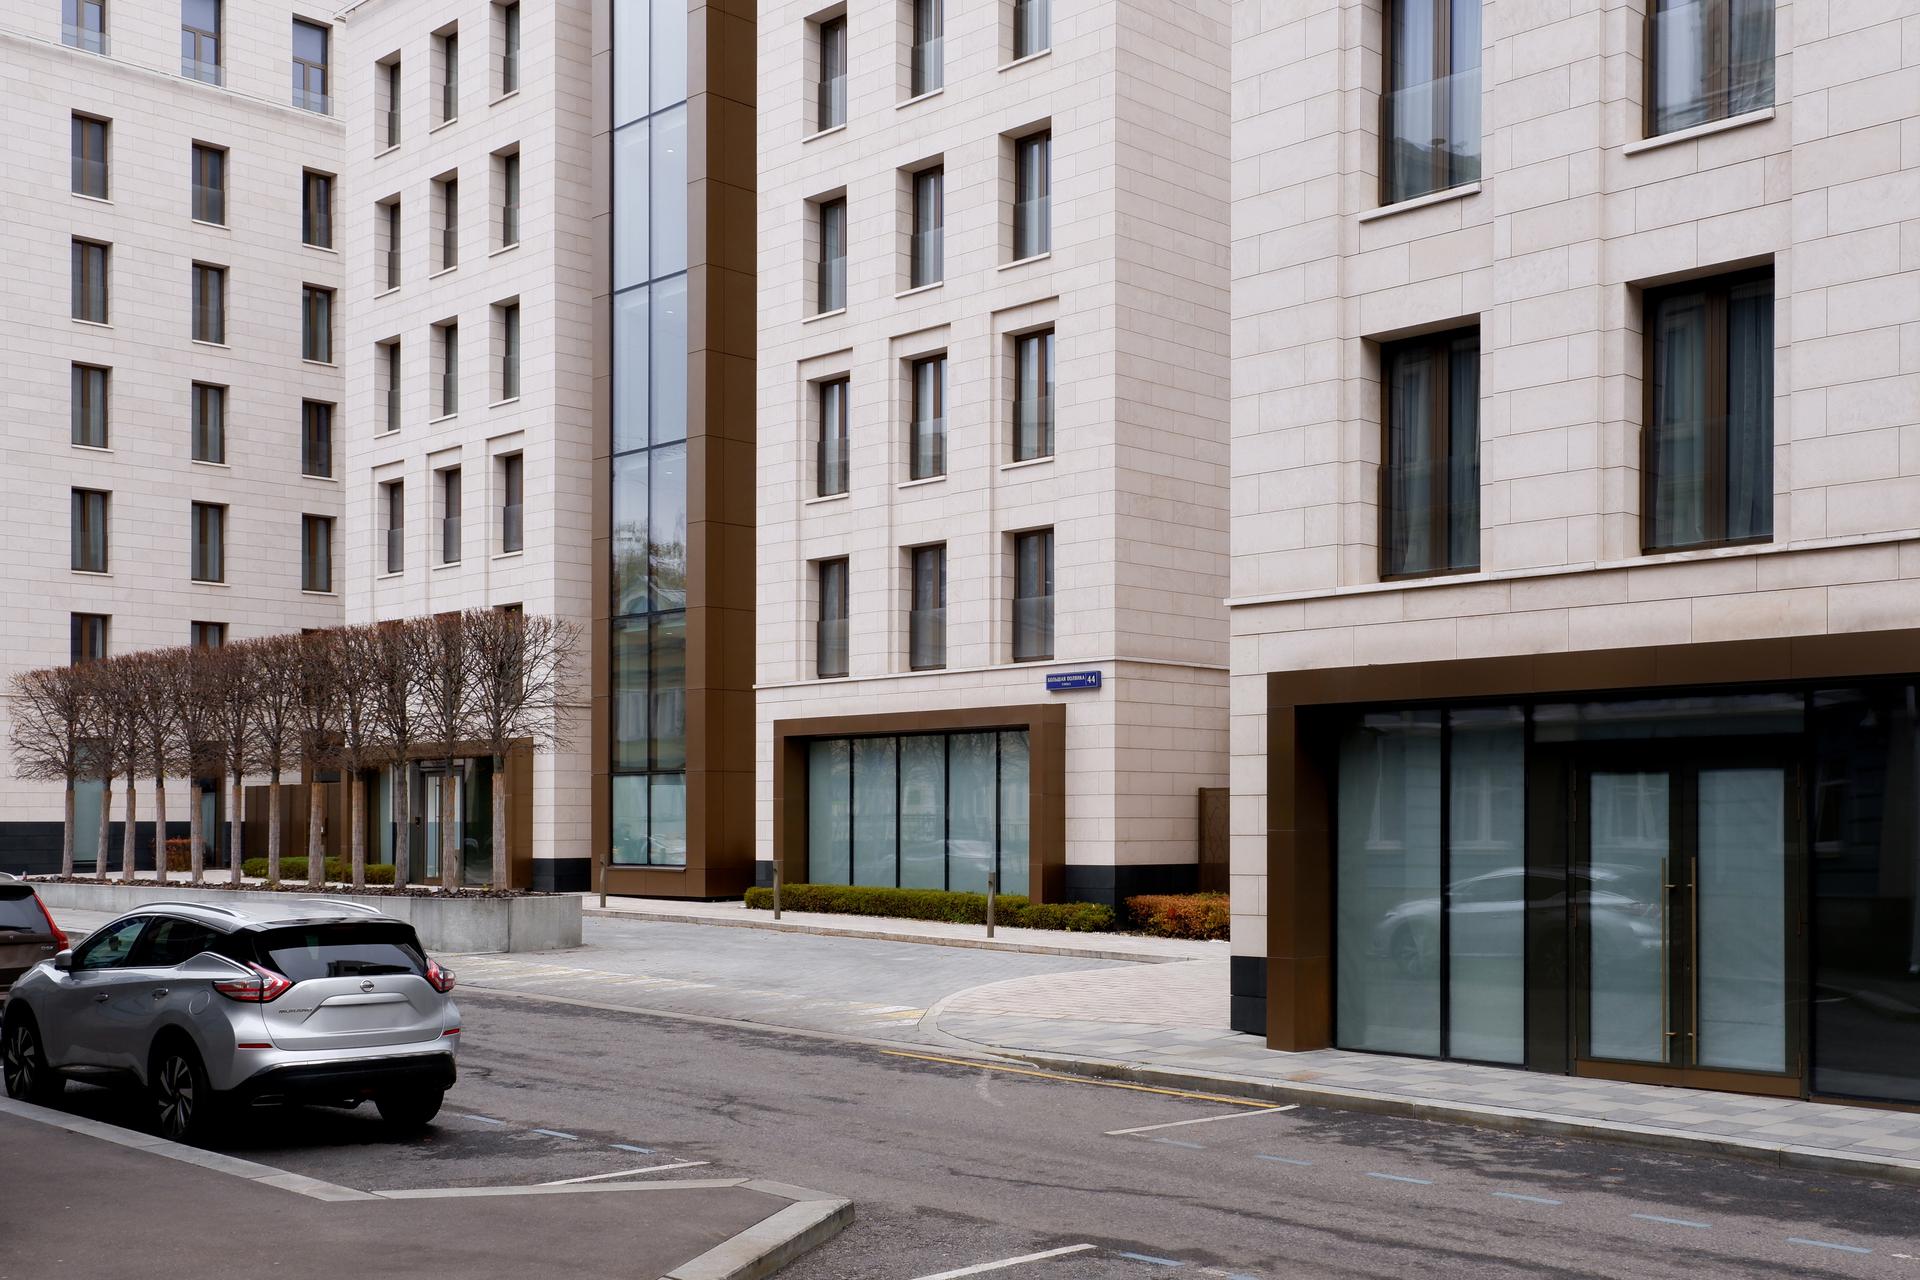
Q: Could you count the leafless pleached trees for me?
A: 12